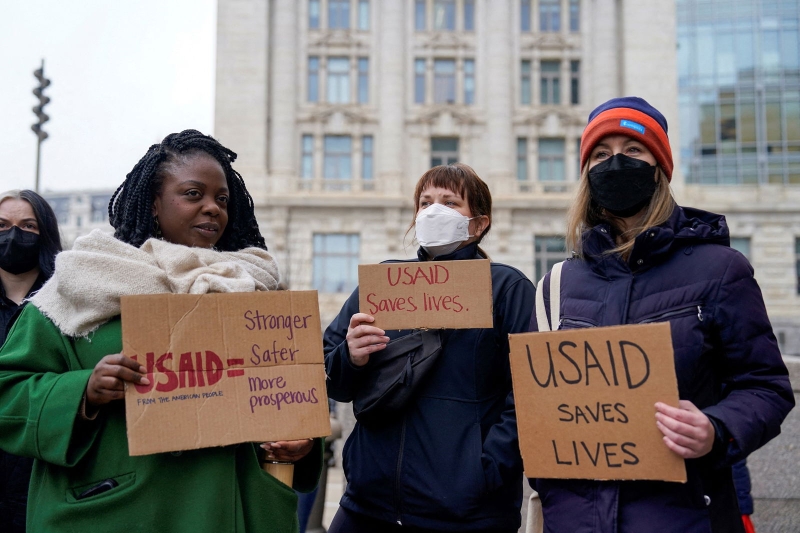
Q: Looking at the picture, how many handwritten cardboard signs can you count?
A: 3